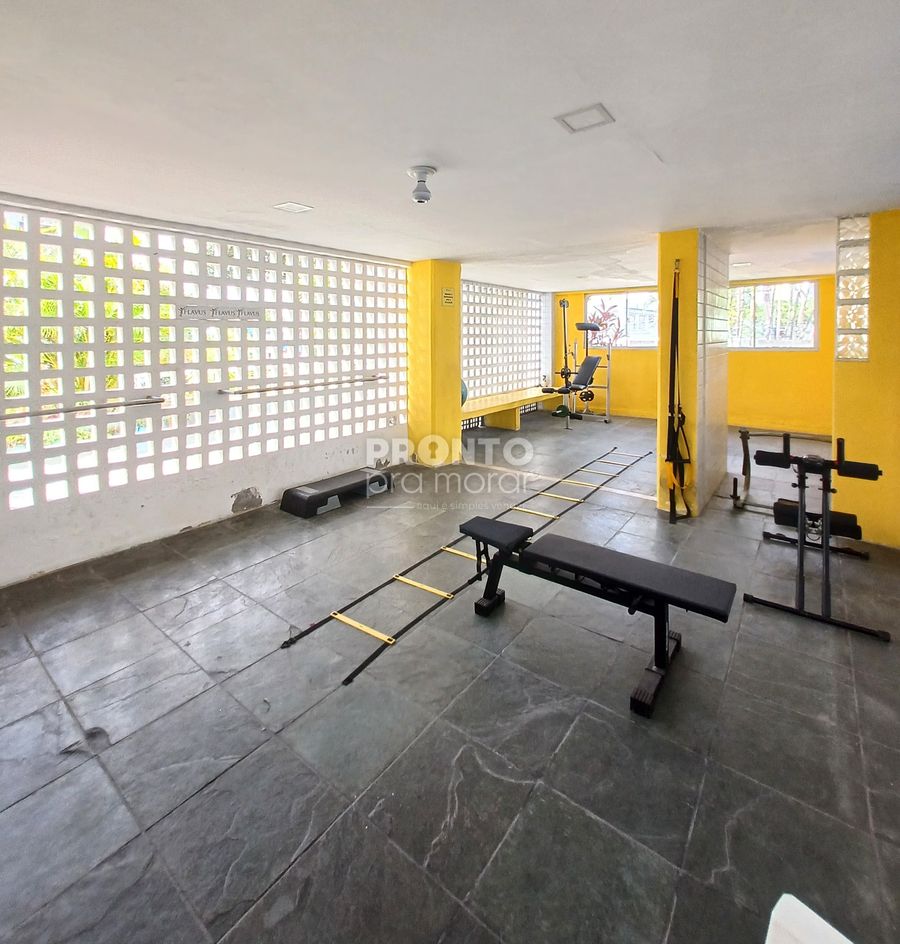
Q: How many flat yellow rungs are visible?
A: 9